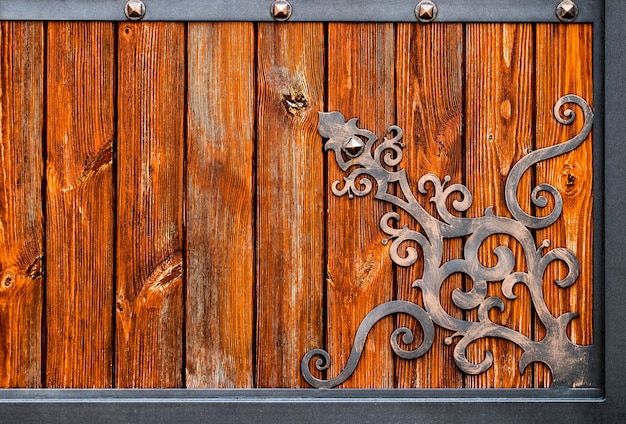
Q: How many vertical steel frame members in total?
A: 1